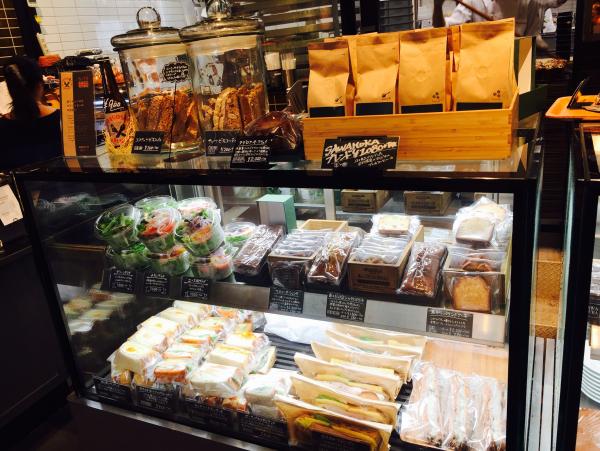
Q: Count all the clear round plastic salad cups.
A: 9